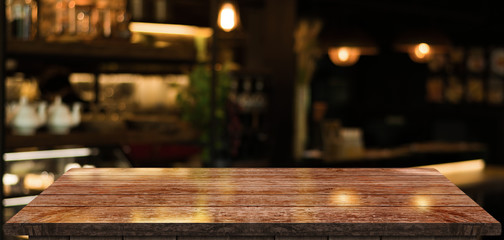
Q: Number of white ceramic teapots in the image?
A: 2